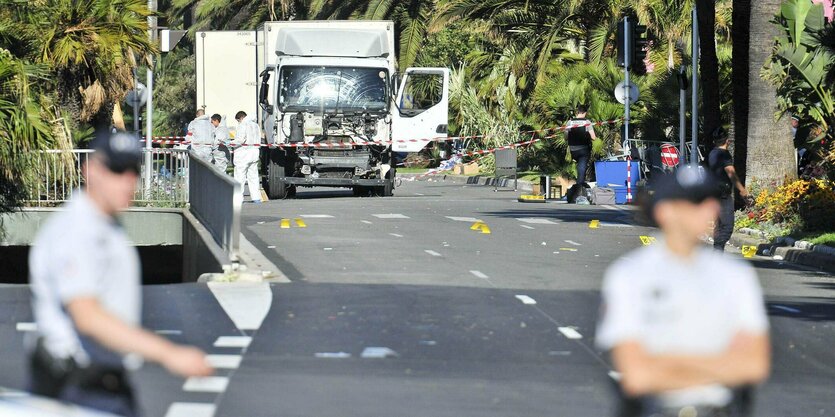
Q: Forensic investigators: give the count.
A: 3